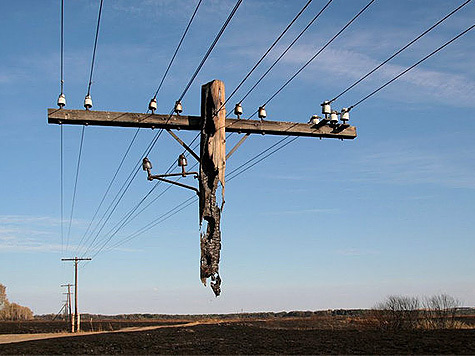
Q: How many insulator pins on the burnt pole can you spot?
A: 12